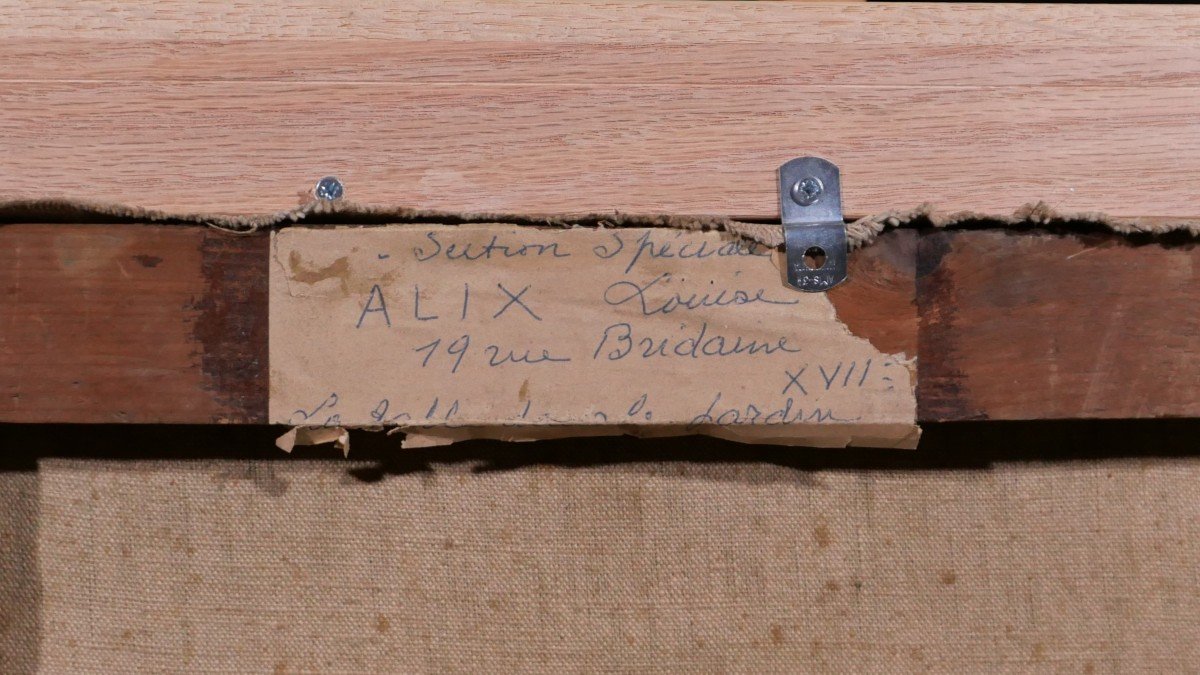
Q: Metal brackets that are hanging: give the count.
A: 1